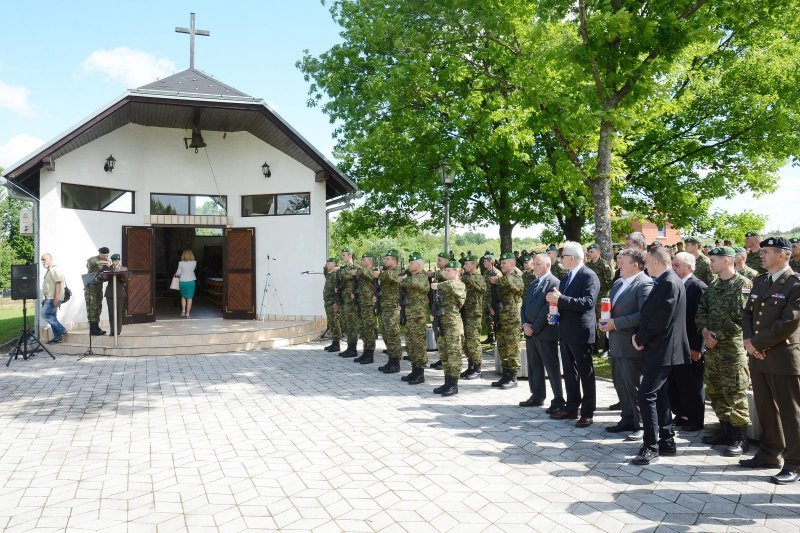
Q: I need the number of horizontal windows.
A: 3